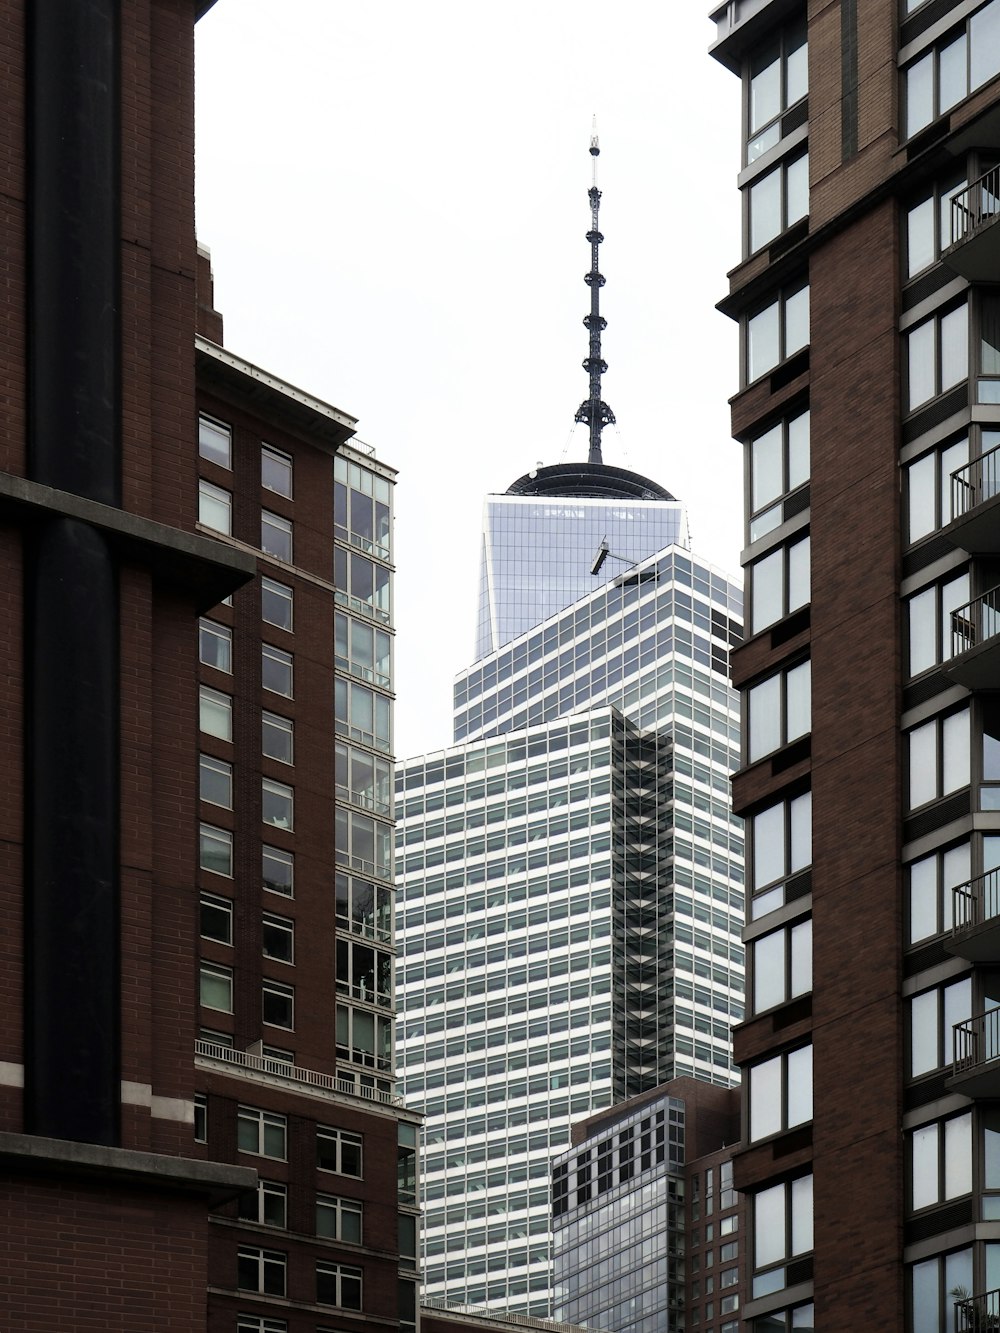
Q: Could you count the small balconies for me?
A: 6